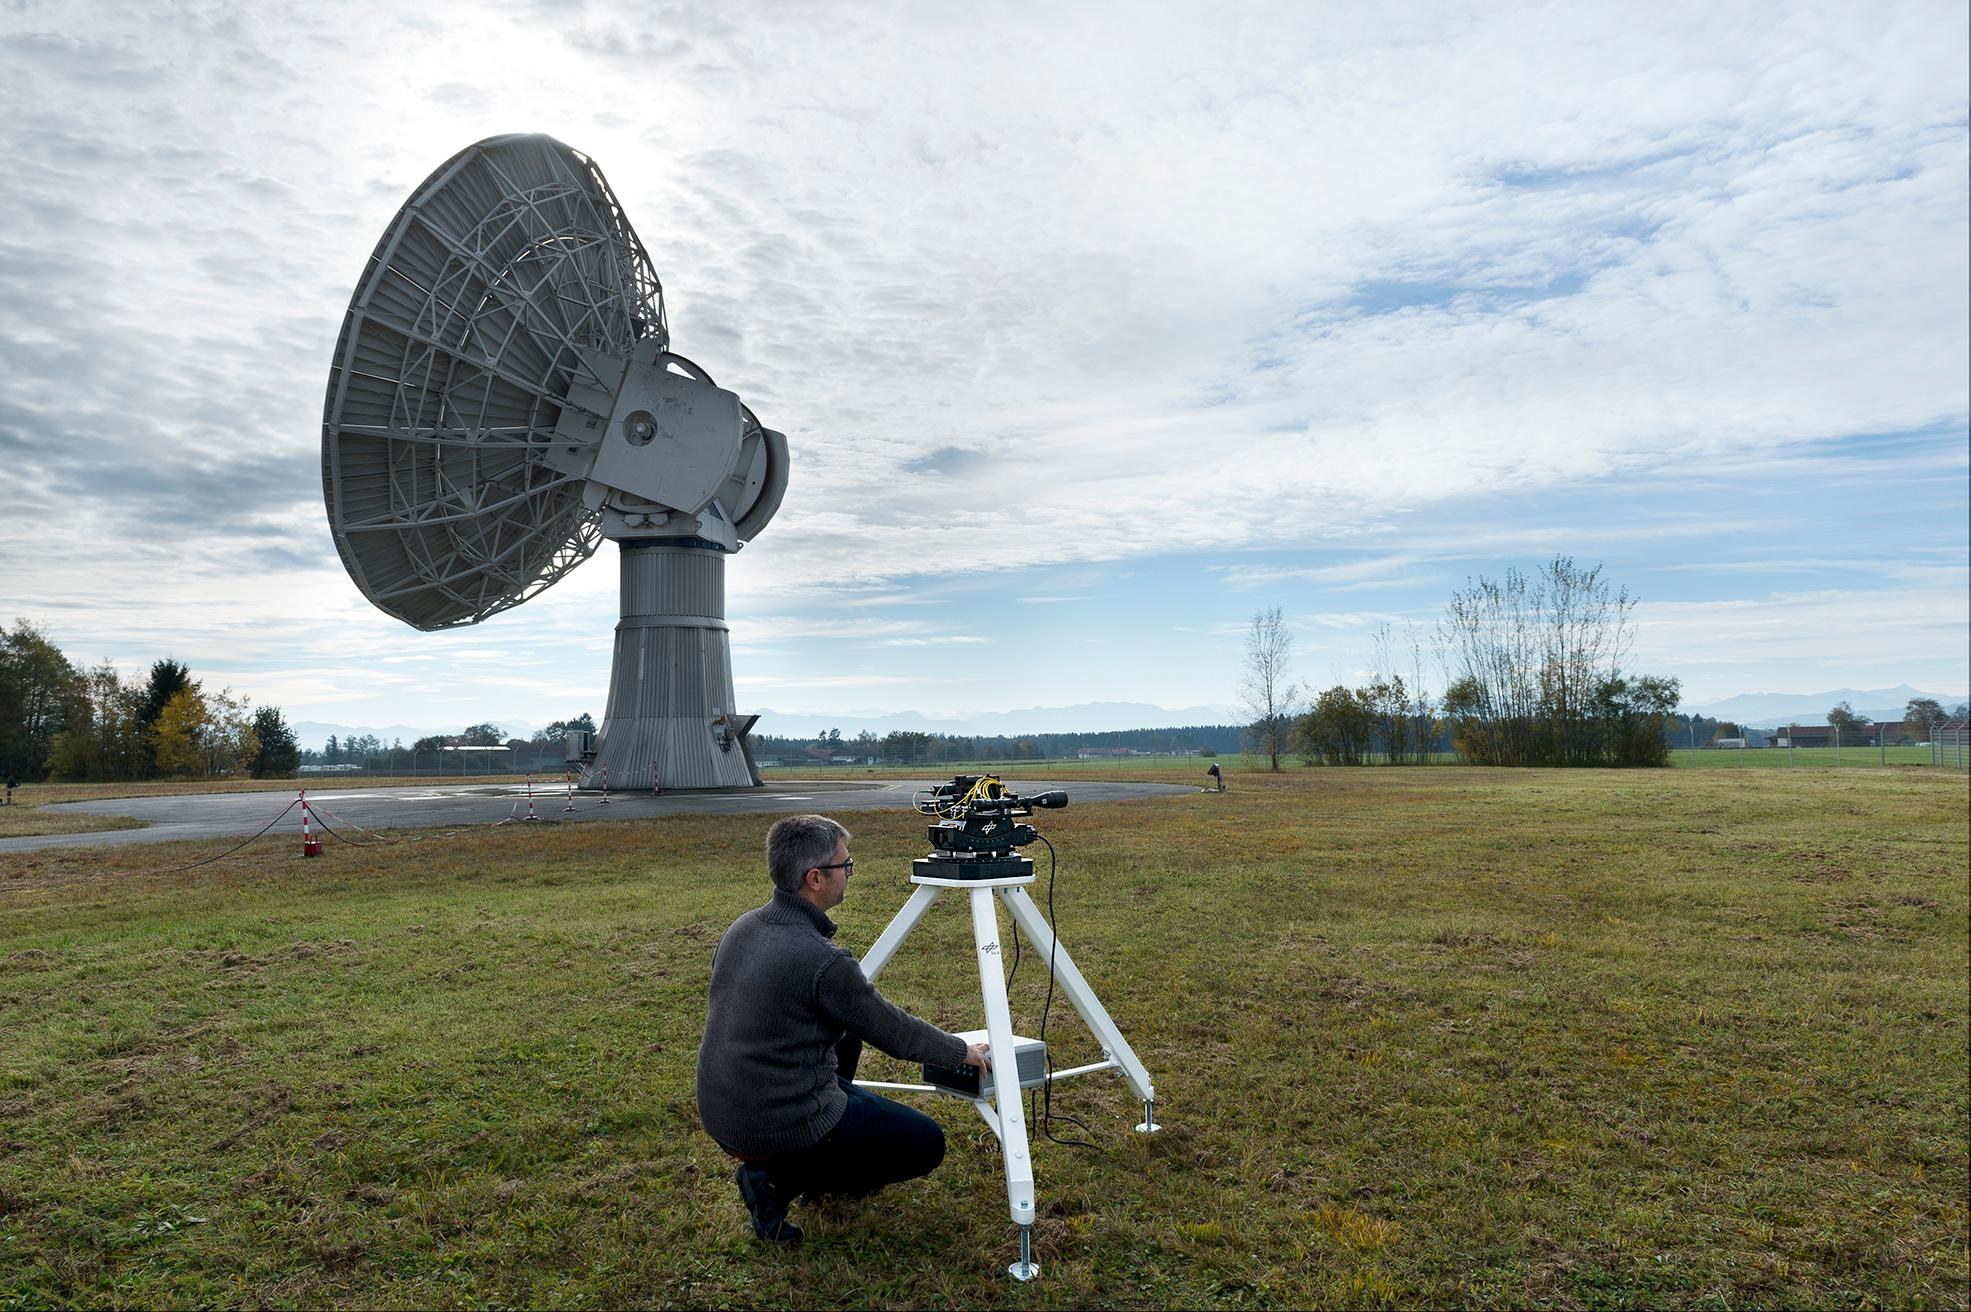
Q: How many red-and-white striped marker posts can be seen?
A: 5